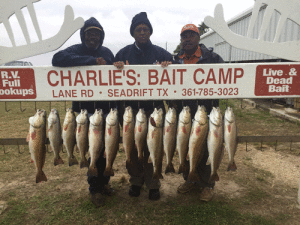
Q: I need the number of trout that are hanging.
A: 14